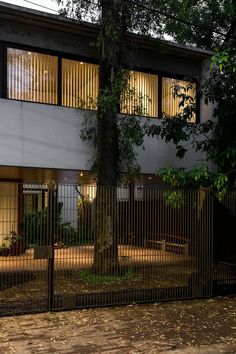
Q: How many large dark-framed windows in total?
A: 4